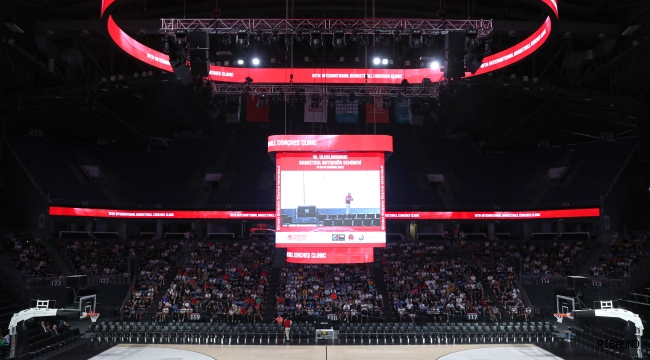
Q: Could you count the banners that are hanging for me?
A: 5